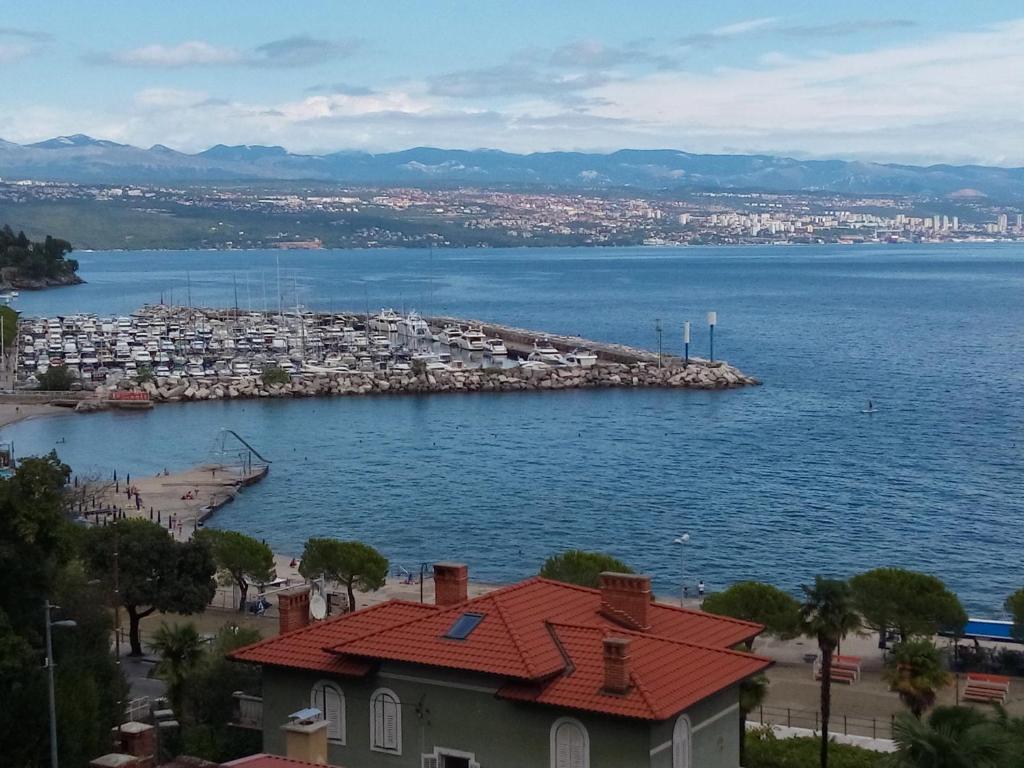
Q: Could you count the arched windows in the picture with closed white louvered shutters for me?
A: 4